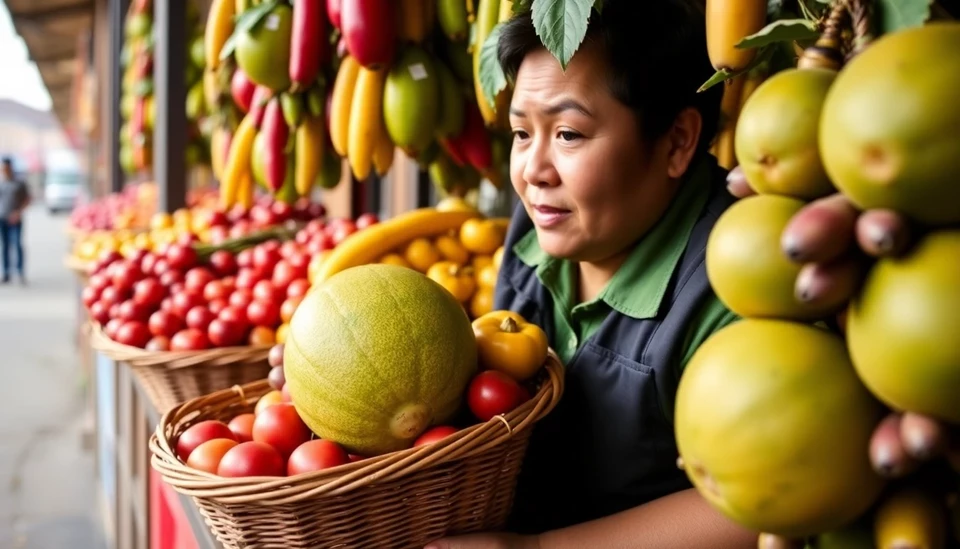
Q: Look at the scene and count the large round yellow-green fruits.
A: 6